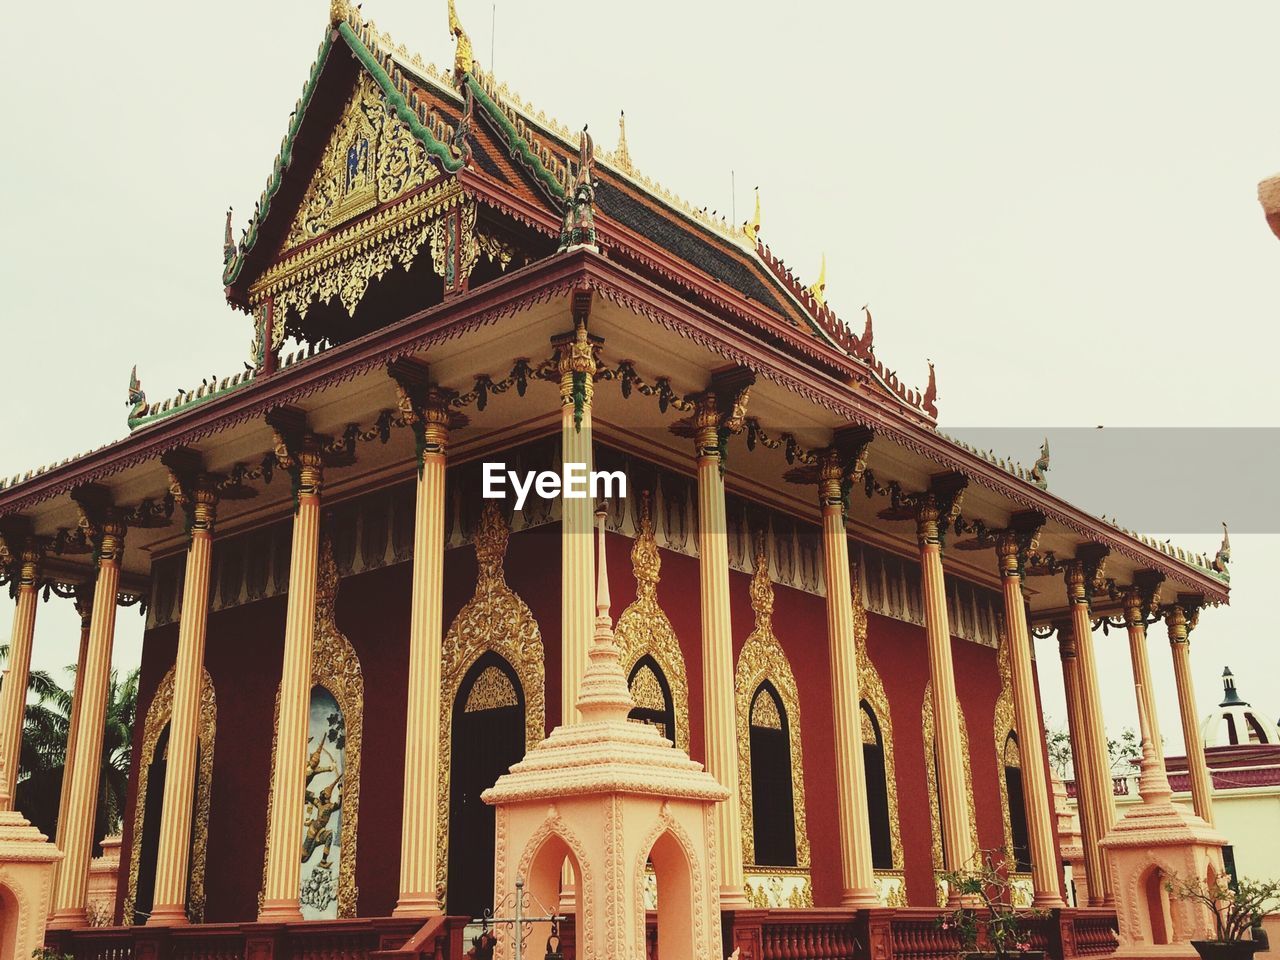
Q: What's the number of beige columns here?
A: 15